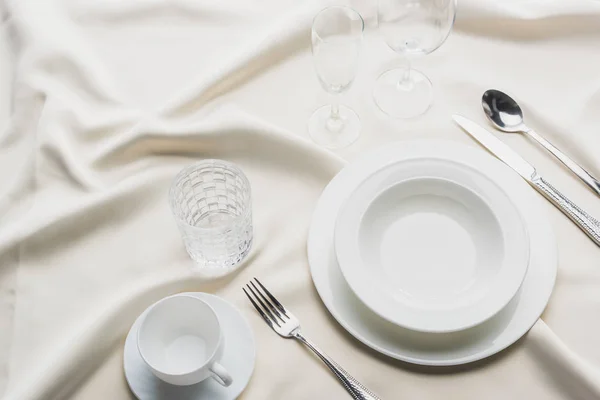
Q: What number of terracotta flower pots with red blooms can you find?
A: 0